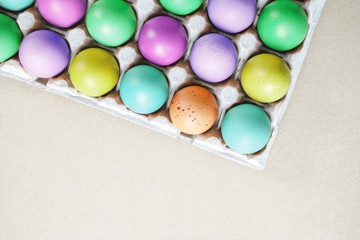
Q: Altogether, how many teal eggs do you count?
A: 3